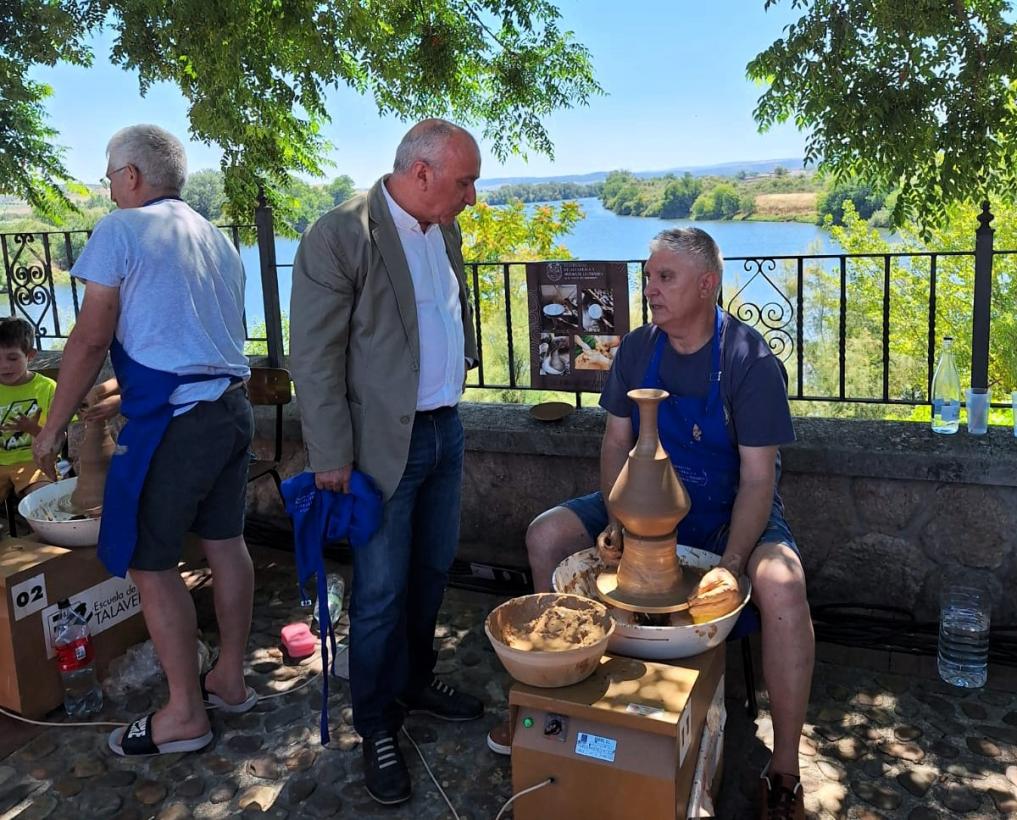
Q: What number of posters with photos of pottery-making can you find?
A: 1